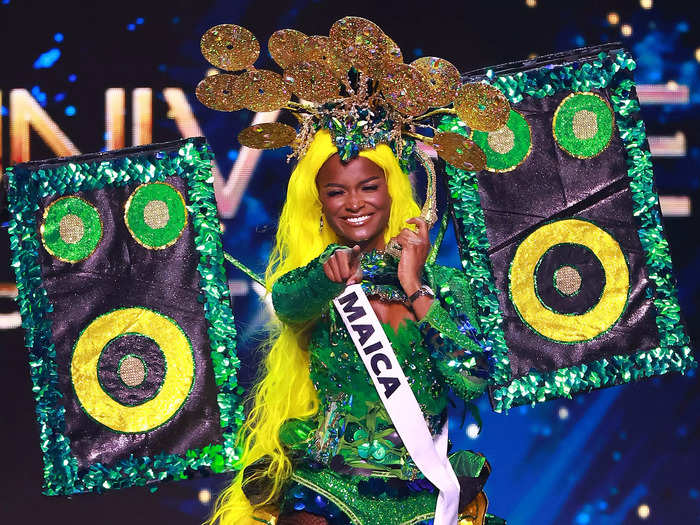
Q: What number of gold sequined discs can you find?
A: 13